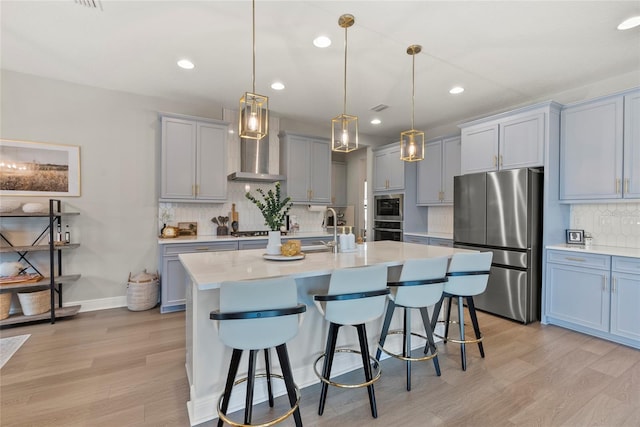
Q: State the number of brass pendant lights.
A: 3